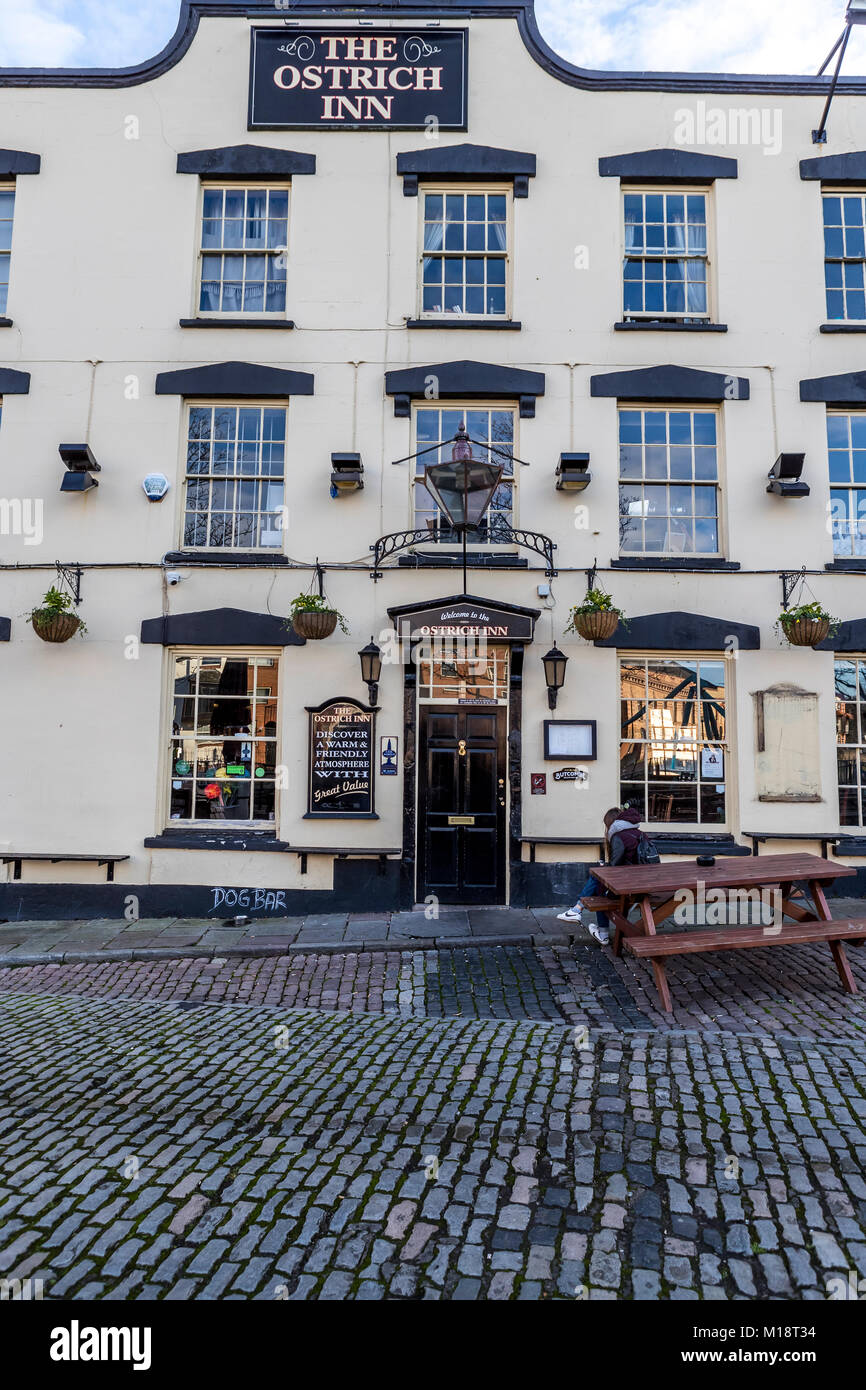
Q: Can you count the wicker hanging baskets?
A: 4